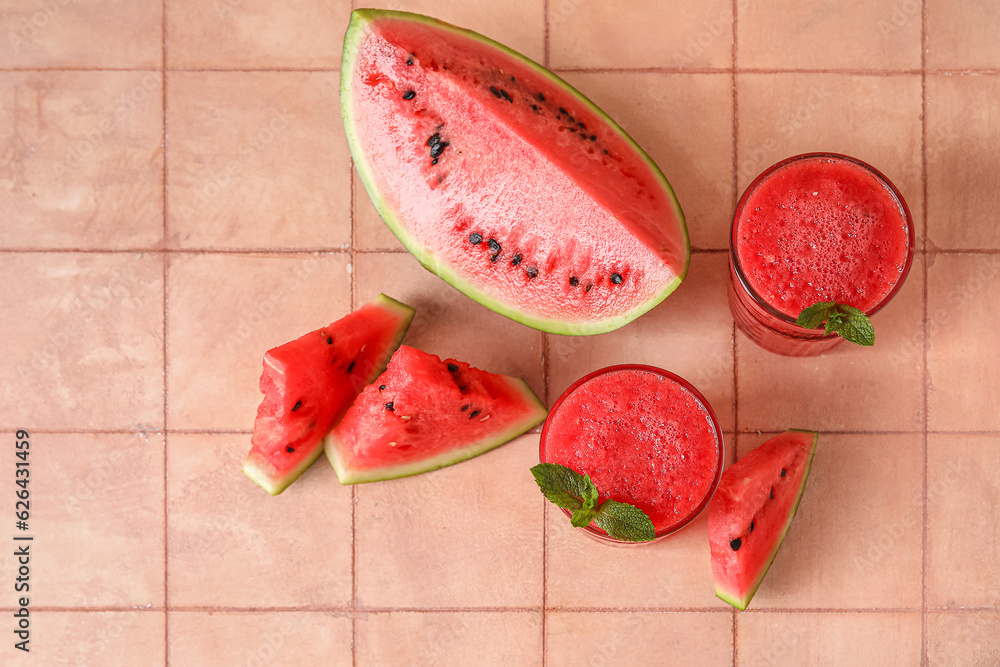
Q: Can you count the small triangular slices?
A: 3